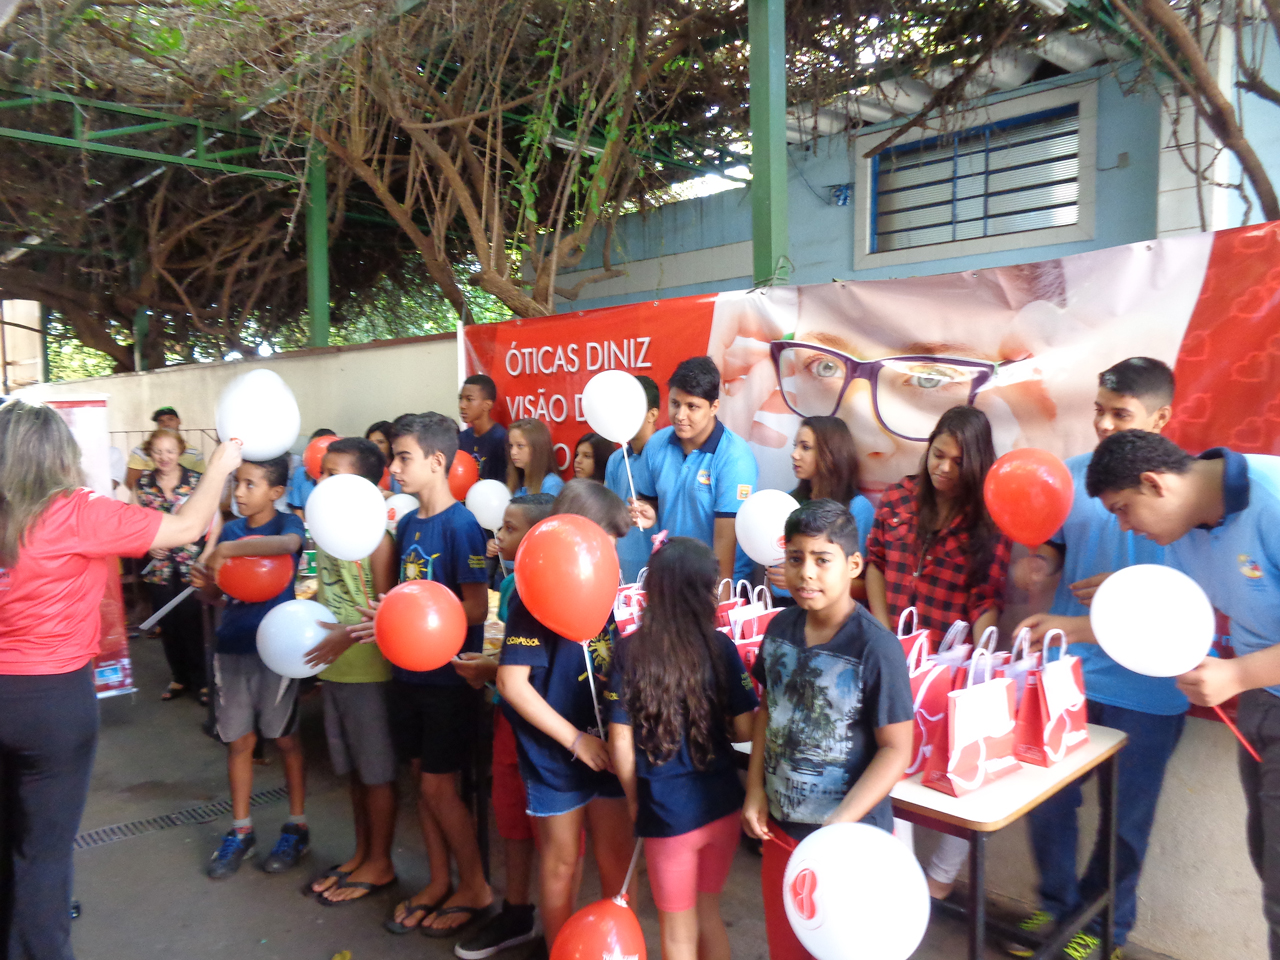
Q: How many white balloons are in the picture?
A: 9